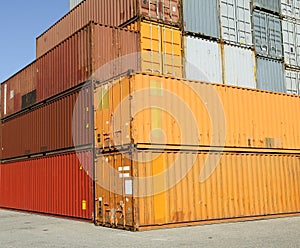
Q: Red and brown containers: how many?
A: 4